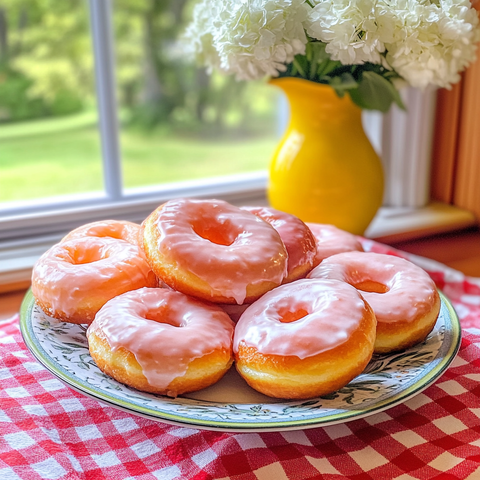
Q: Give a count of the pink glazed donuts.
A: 8